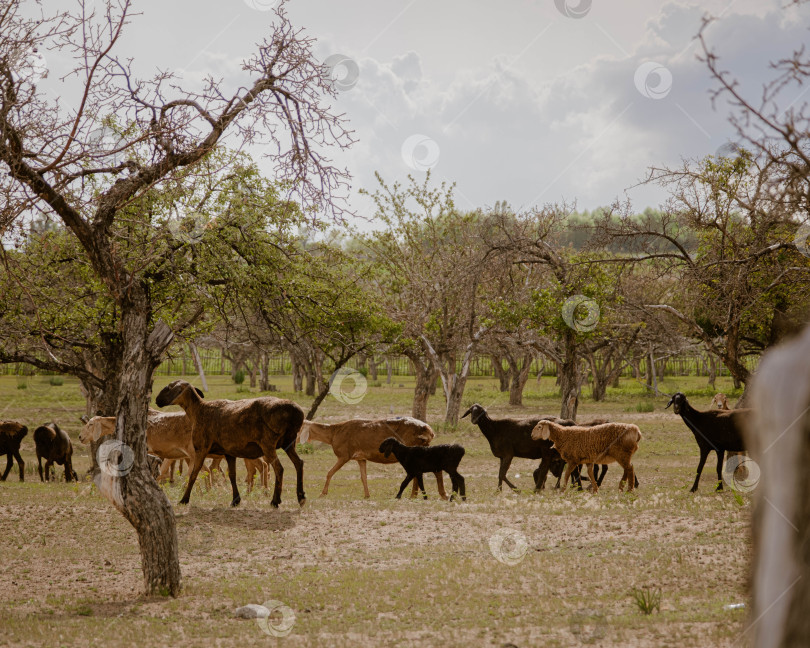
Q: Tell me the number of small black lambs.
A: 1